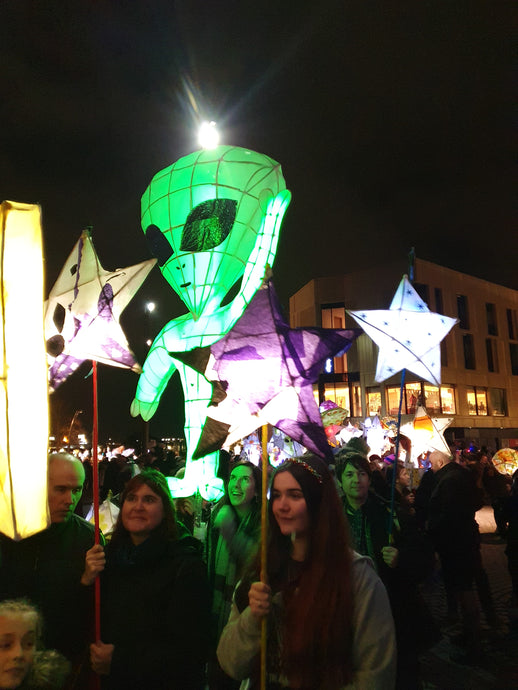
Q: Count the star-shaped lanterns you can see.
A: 4